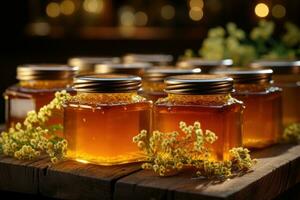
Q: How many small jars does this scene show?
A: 10